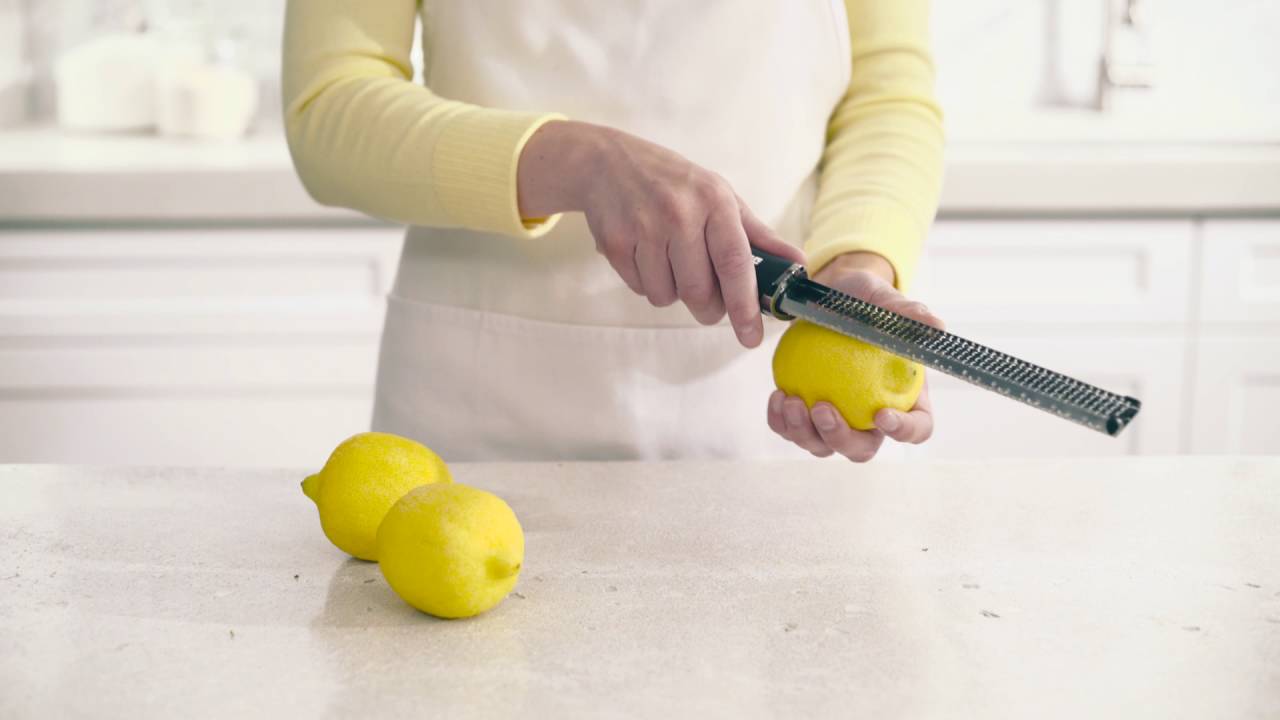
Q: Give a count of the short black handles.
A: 1